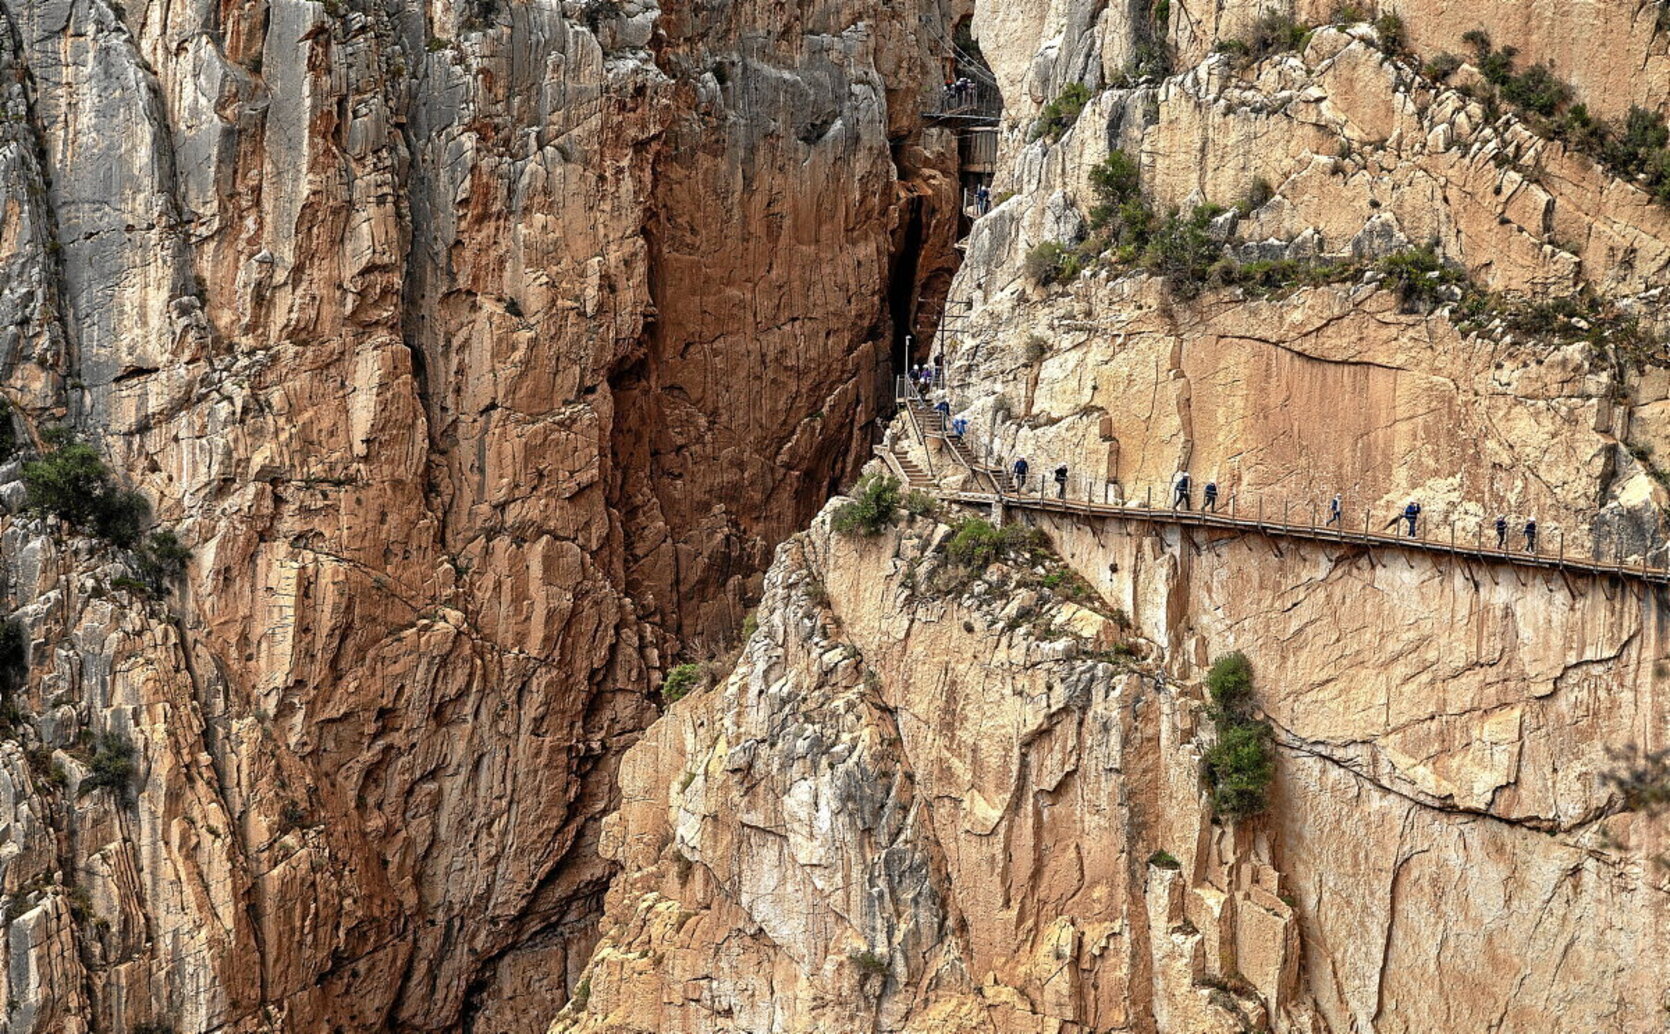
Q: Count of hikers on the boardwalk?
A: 8